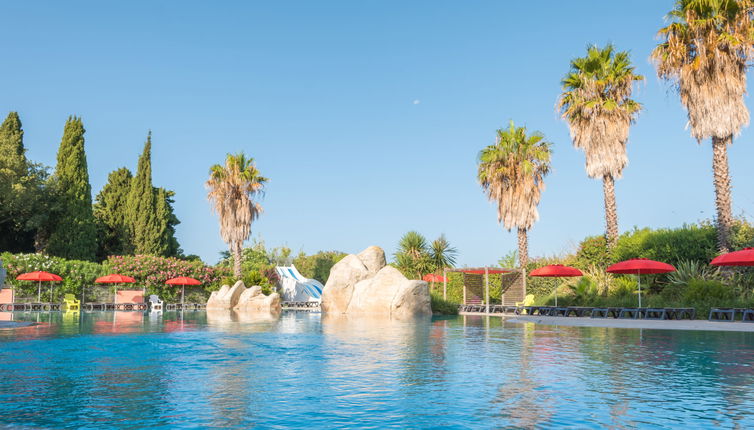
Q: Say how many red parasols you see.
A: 7